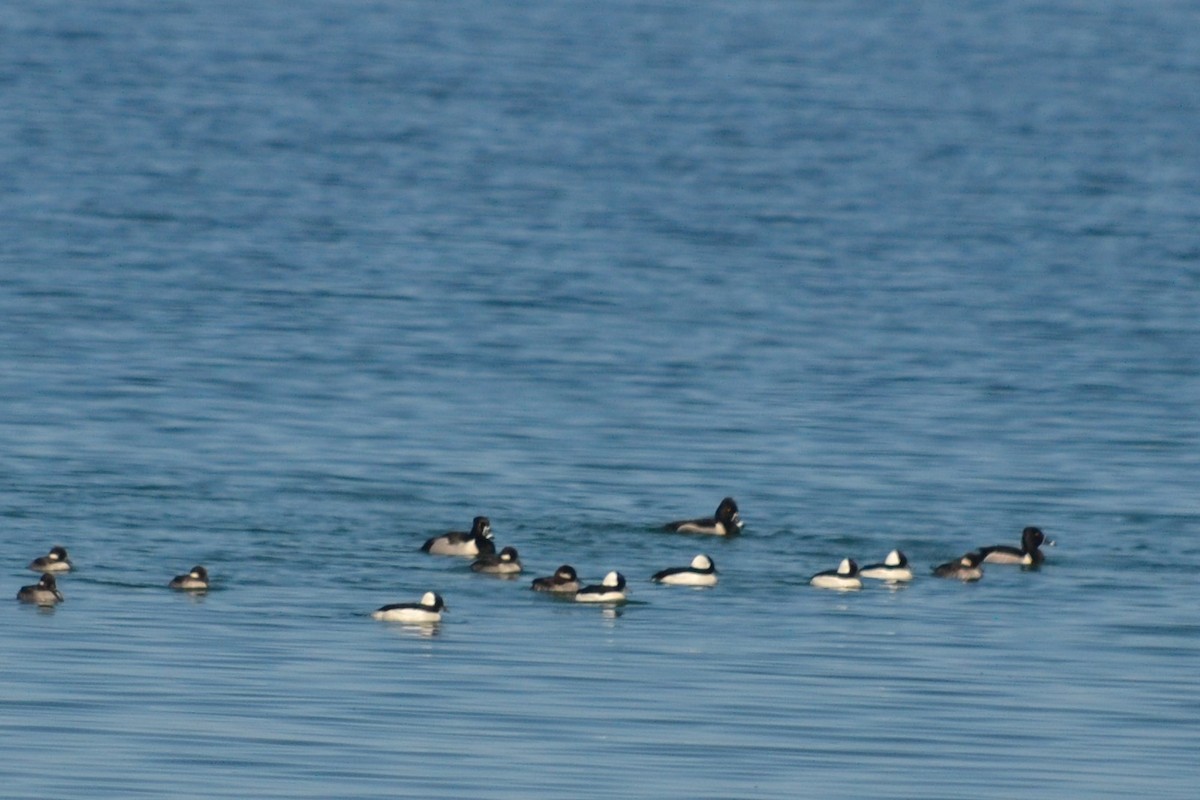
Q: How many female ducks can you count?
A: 6